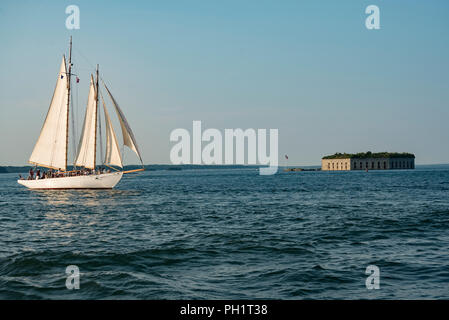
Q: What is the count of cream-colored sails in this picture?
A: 4